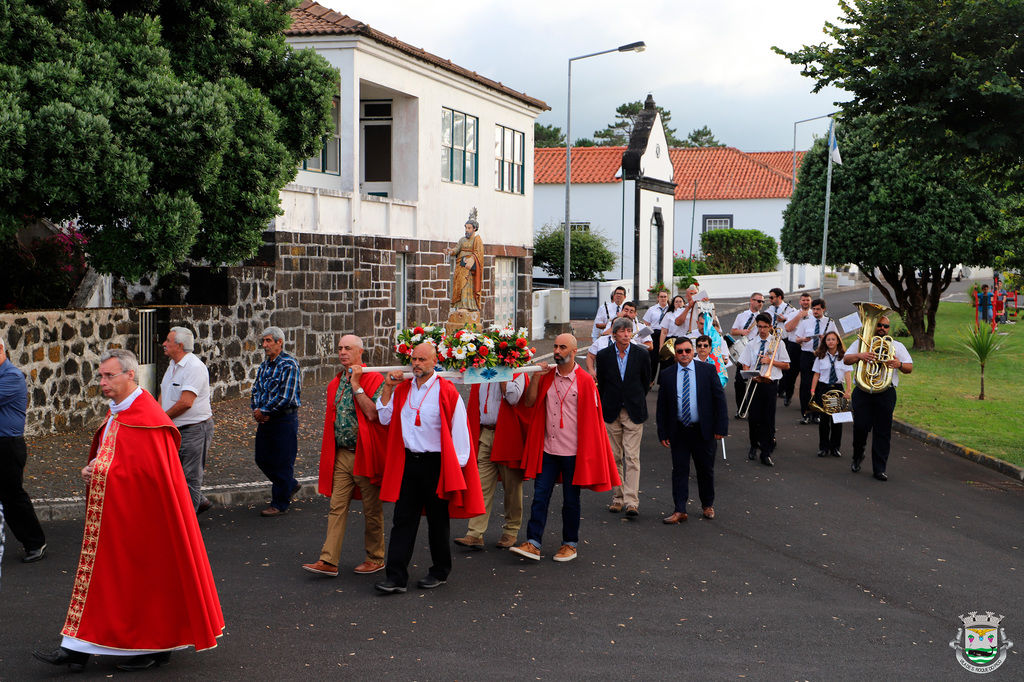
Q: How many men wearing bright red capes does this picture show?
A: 5